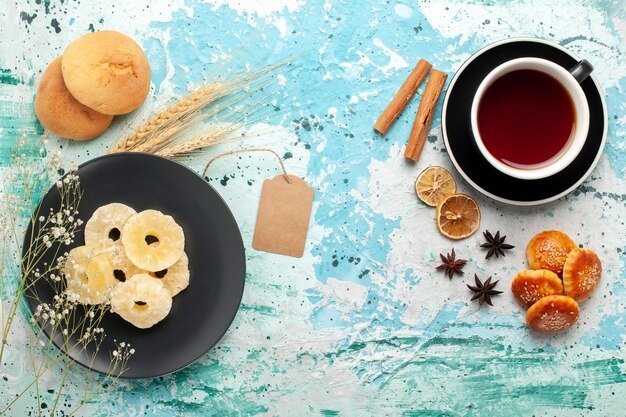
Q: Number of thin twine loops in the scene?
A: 1